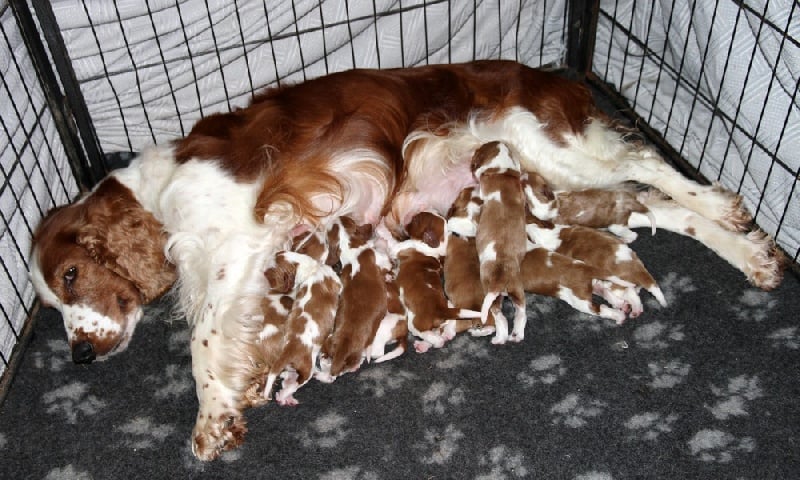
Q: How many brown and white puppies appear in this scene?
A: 10